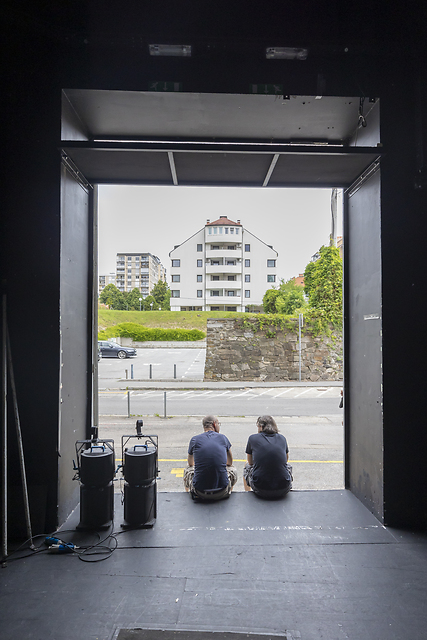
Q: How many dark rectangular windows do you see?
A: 13